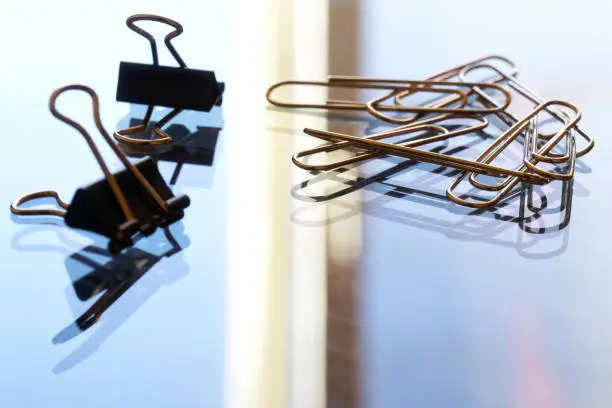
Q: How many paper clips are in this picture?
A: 7